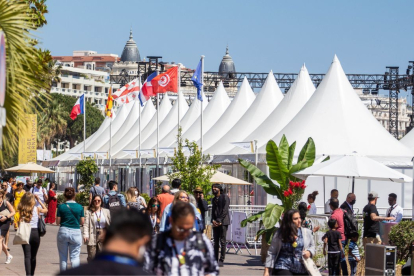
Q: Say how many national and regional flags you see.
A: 6